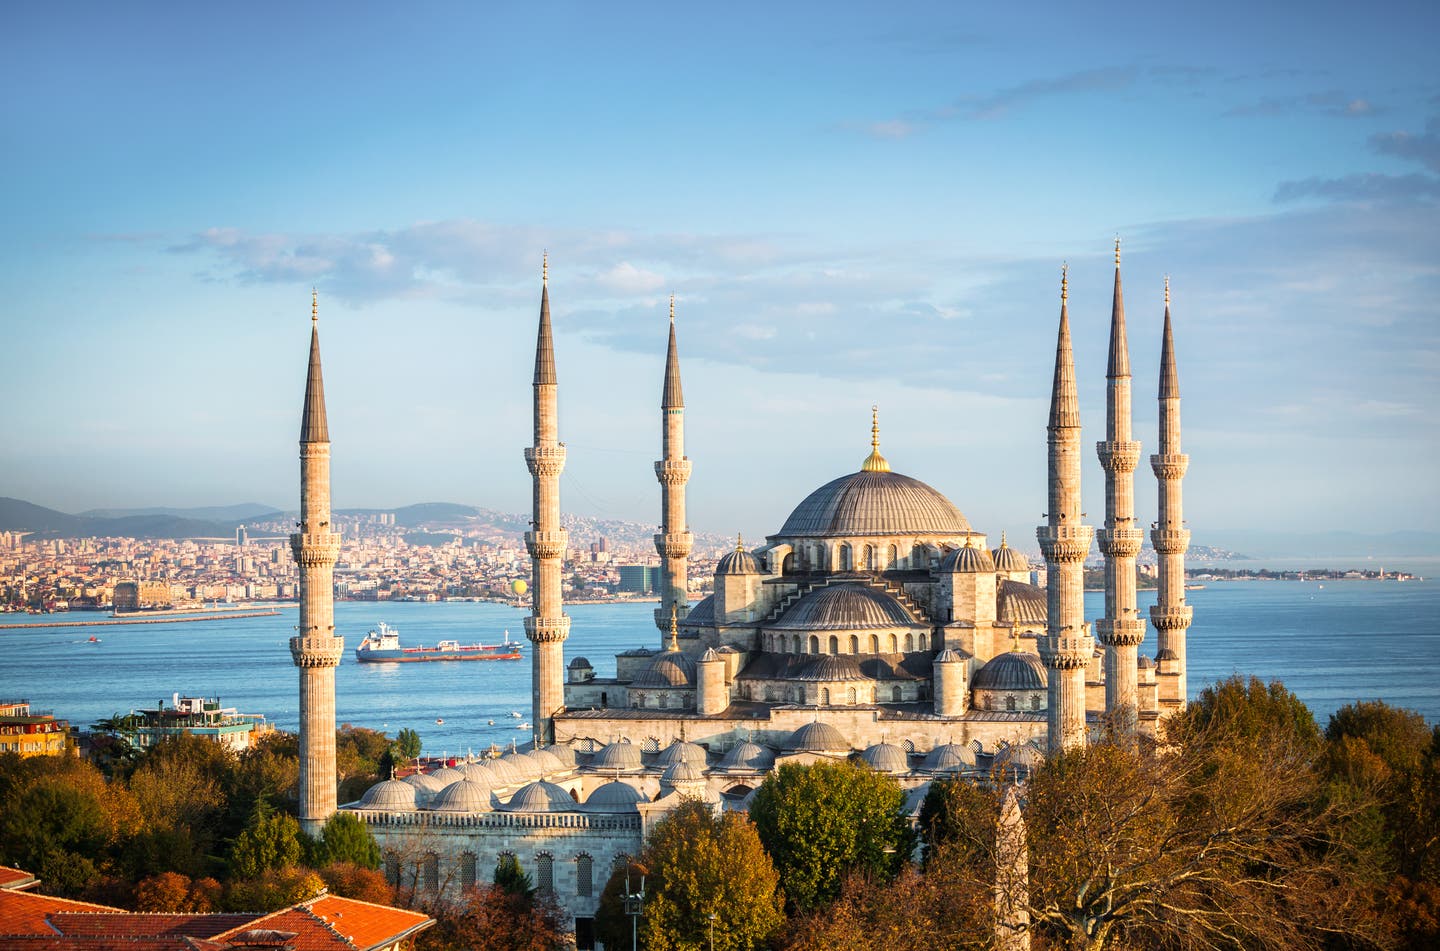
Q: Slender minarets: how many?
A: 6